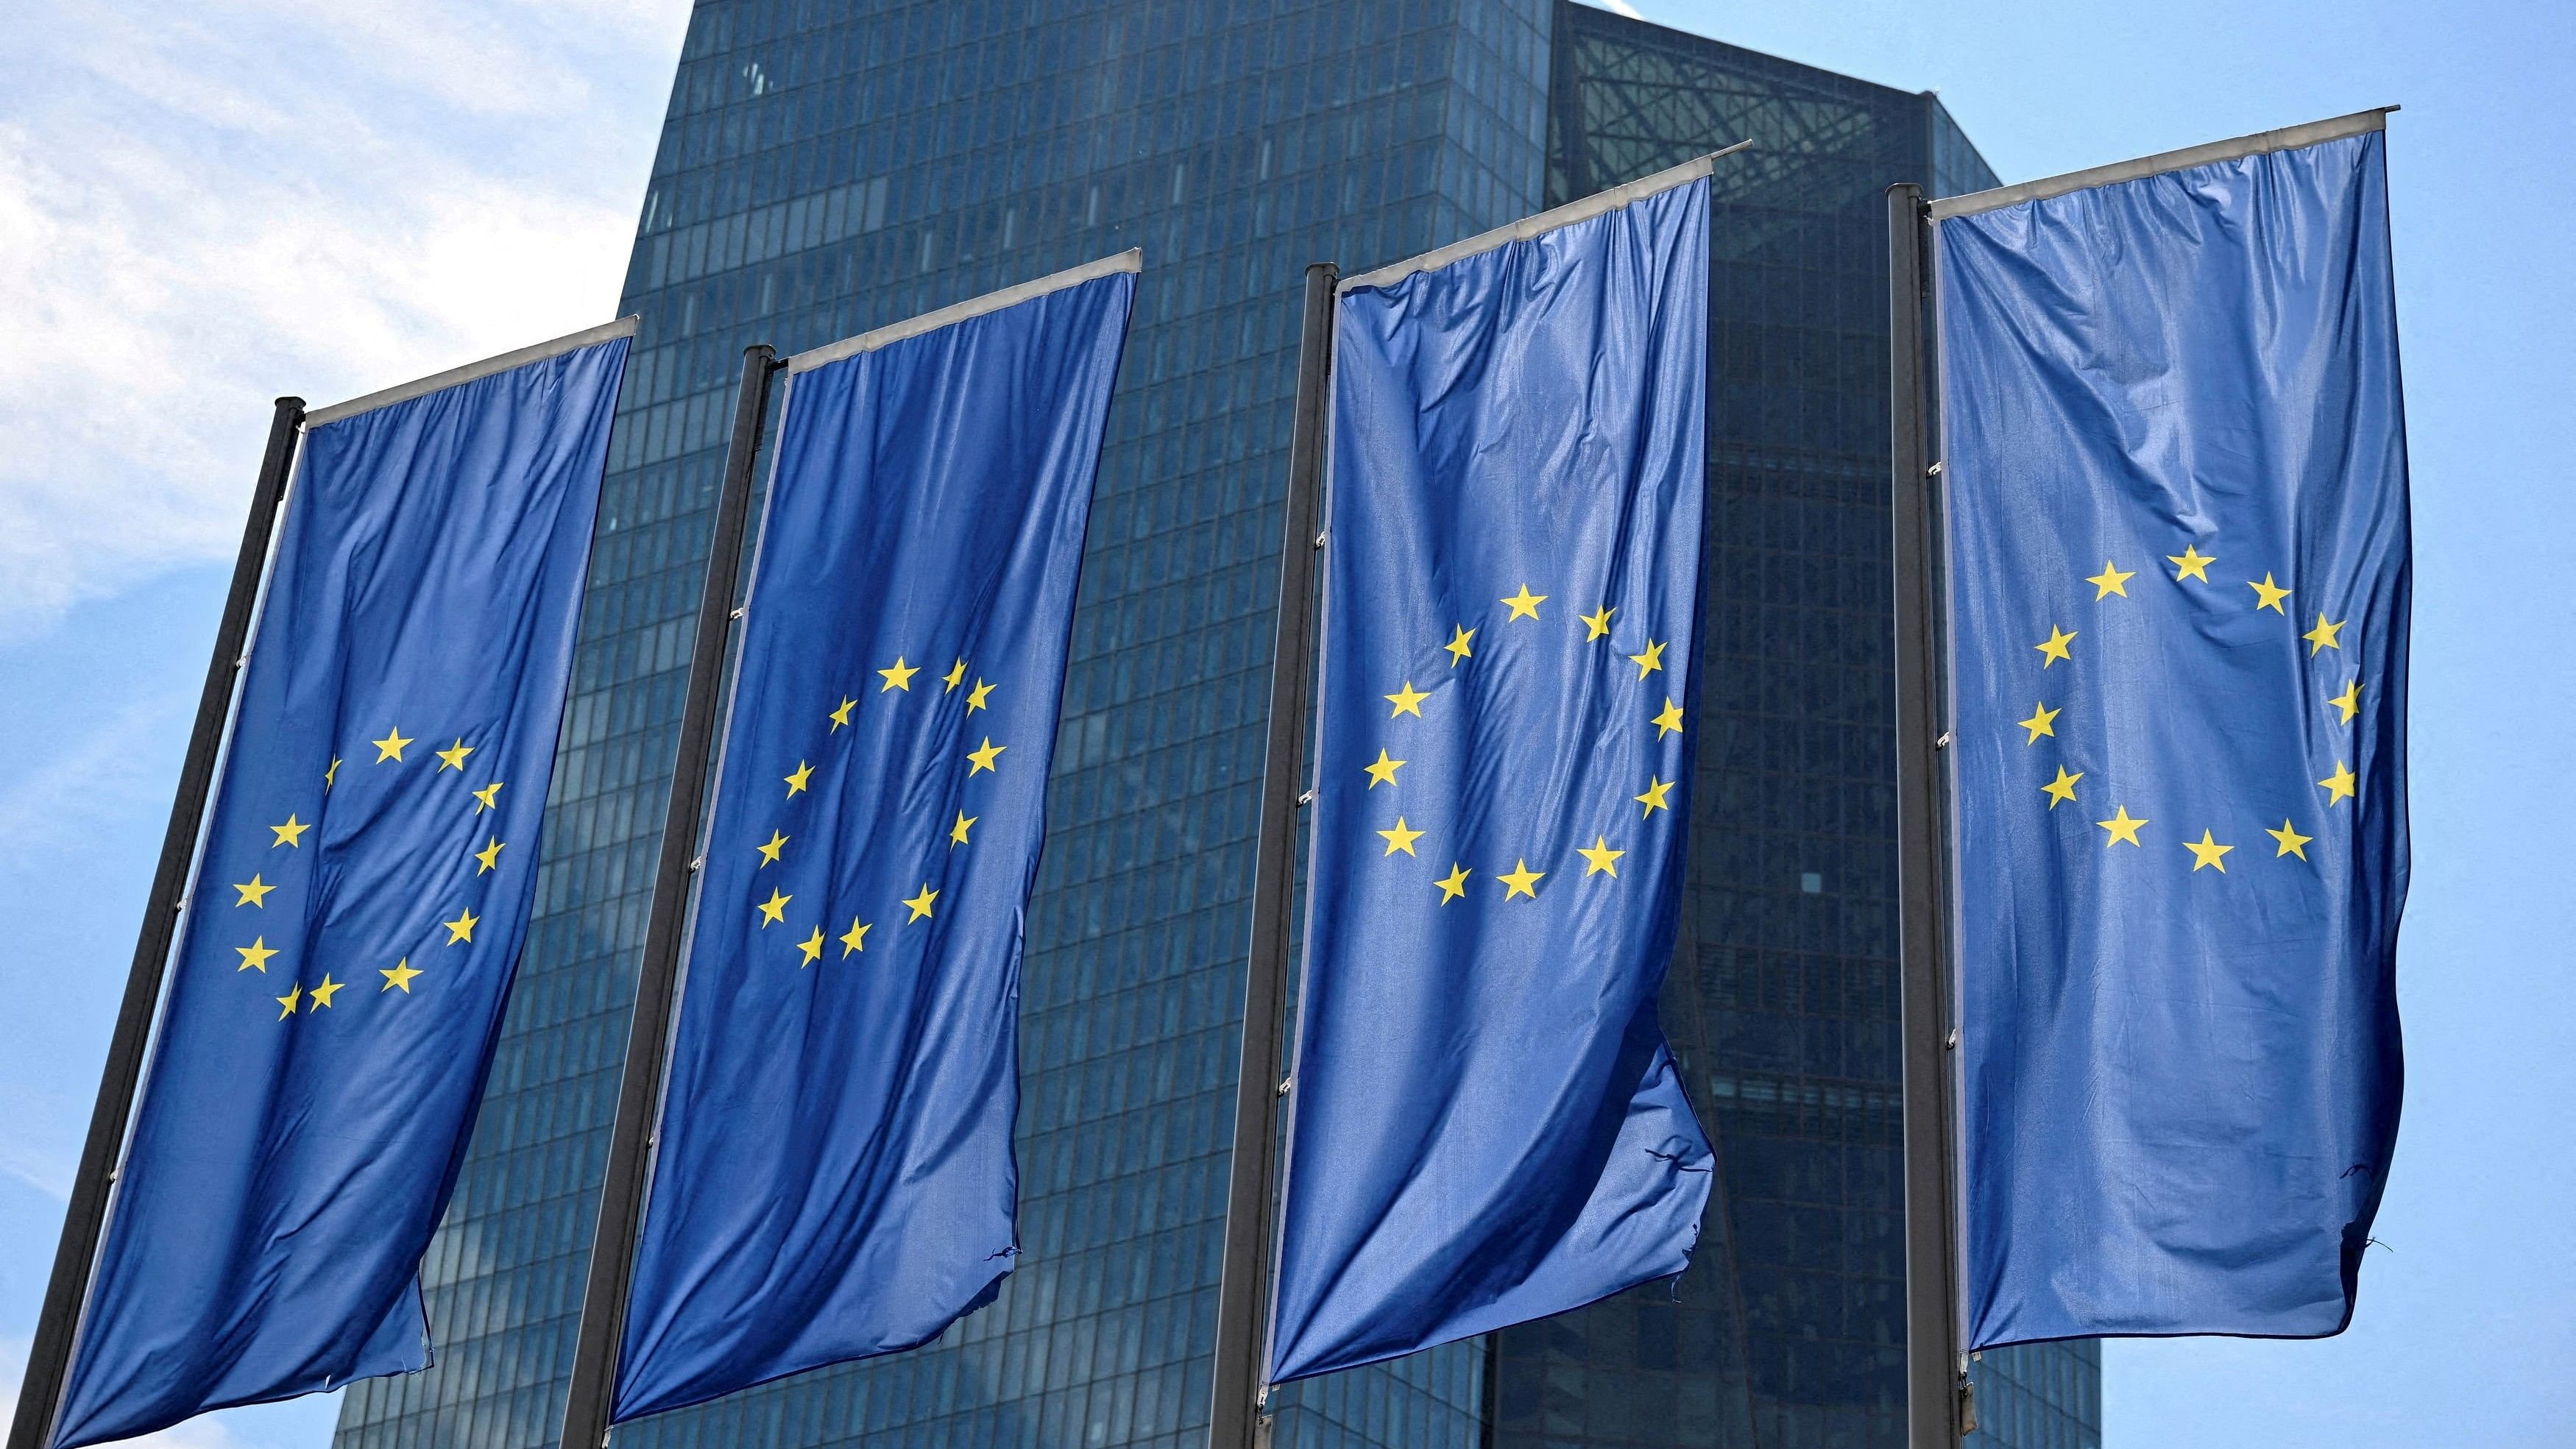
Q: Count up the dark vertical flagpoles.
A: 4